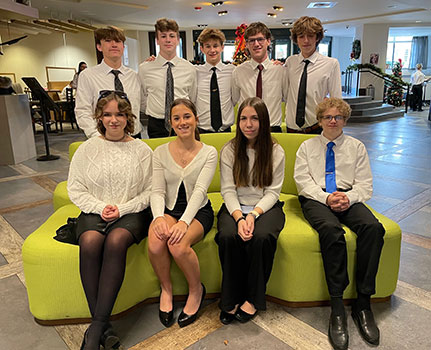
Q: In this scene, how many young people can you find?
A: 9